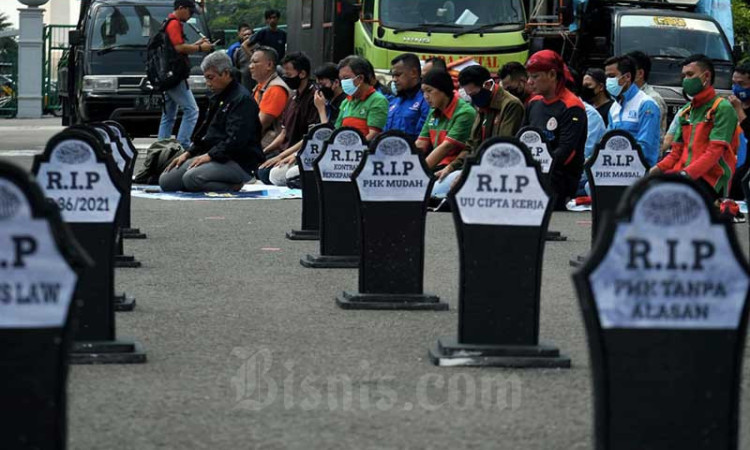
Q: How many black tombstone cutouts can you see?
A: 12